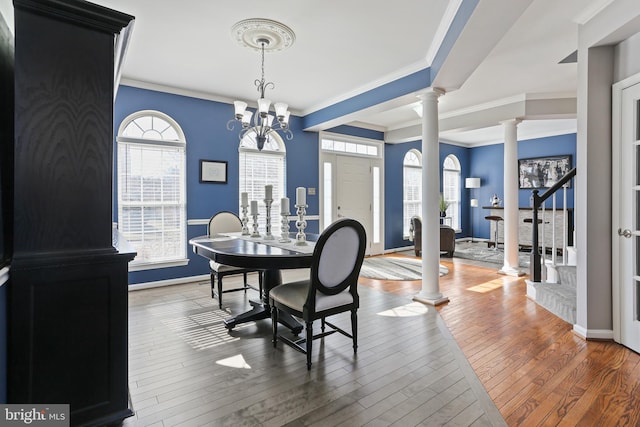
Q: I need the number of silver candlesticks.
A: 5